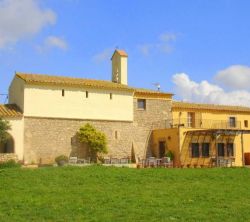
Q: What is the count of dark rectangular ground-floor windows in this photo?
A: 4